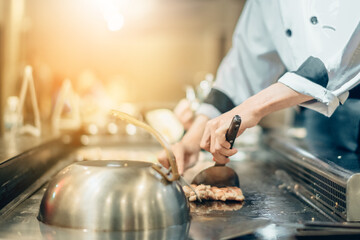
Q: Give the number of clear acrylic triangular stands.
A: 2